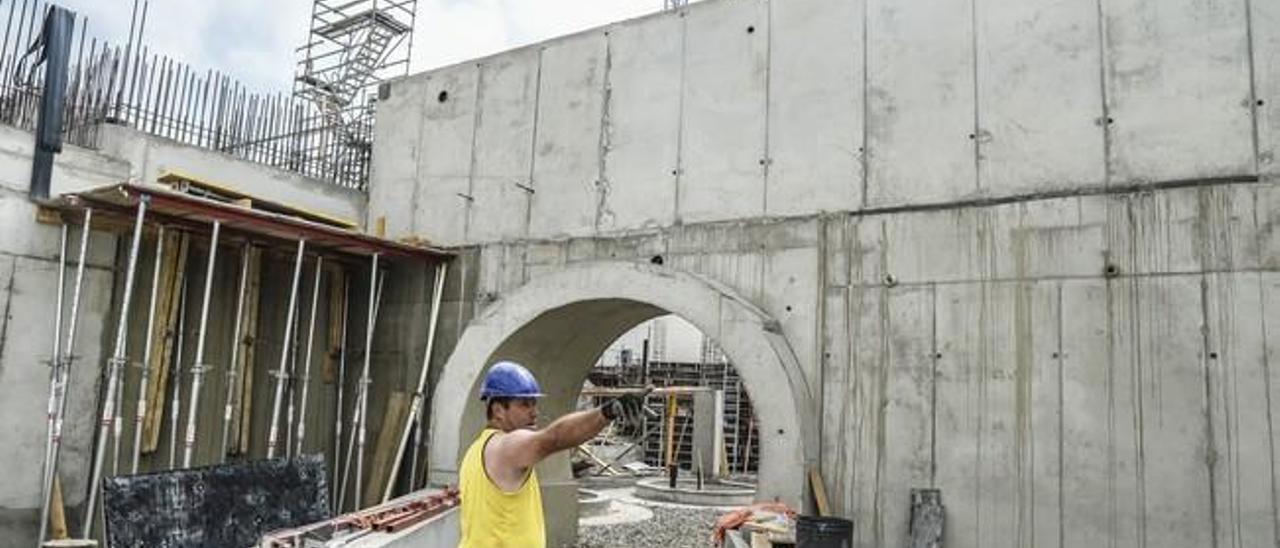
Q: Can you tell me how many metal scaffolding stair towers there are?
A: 1